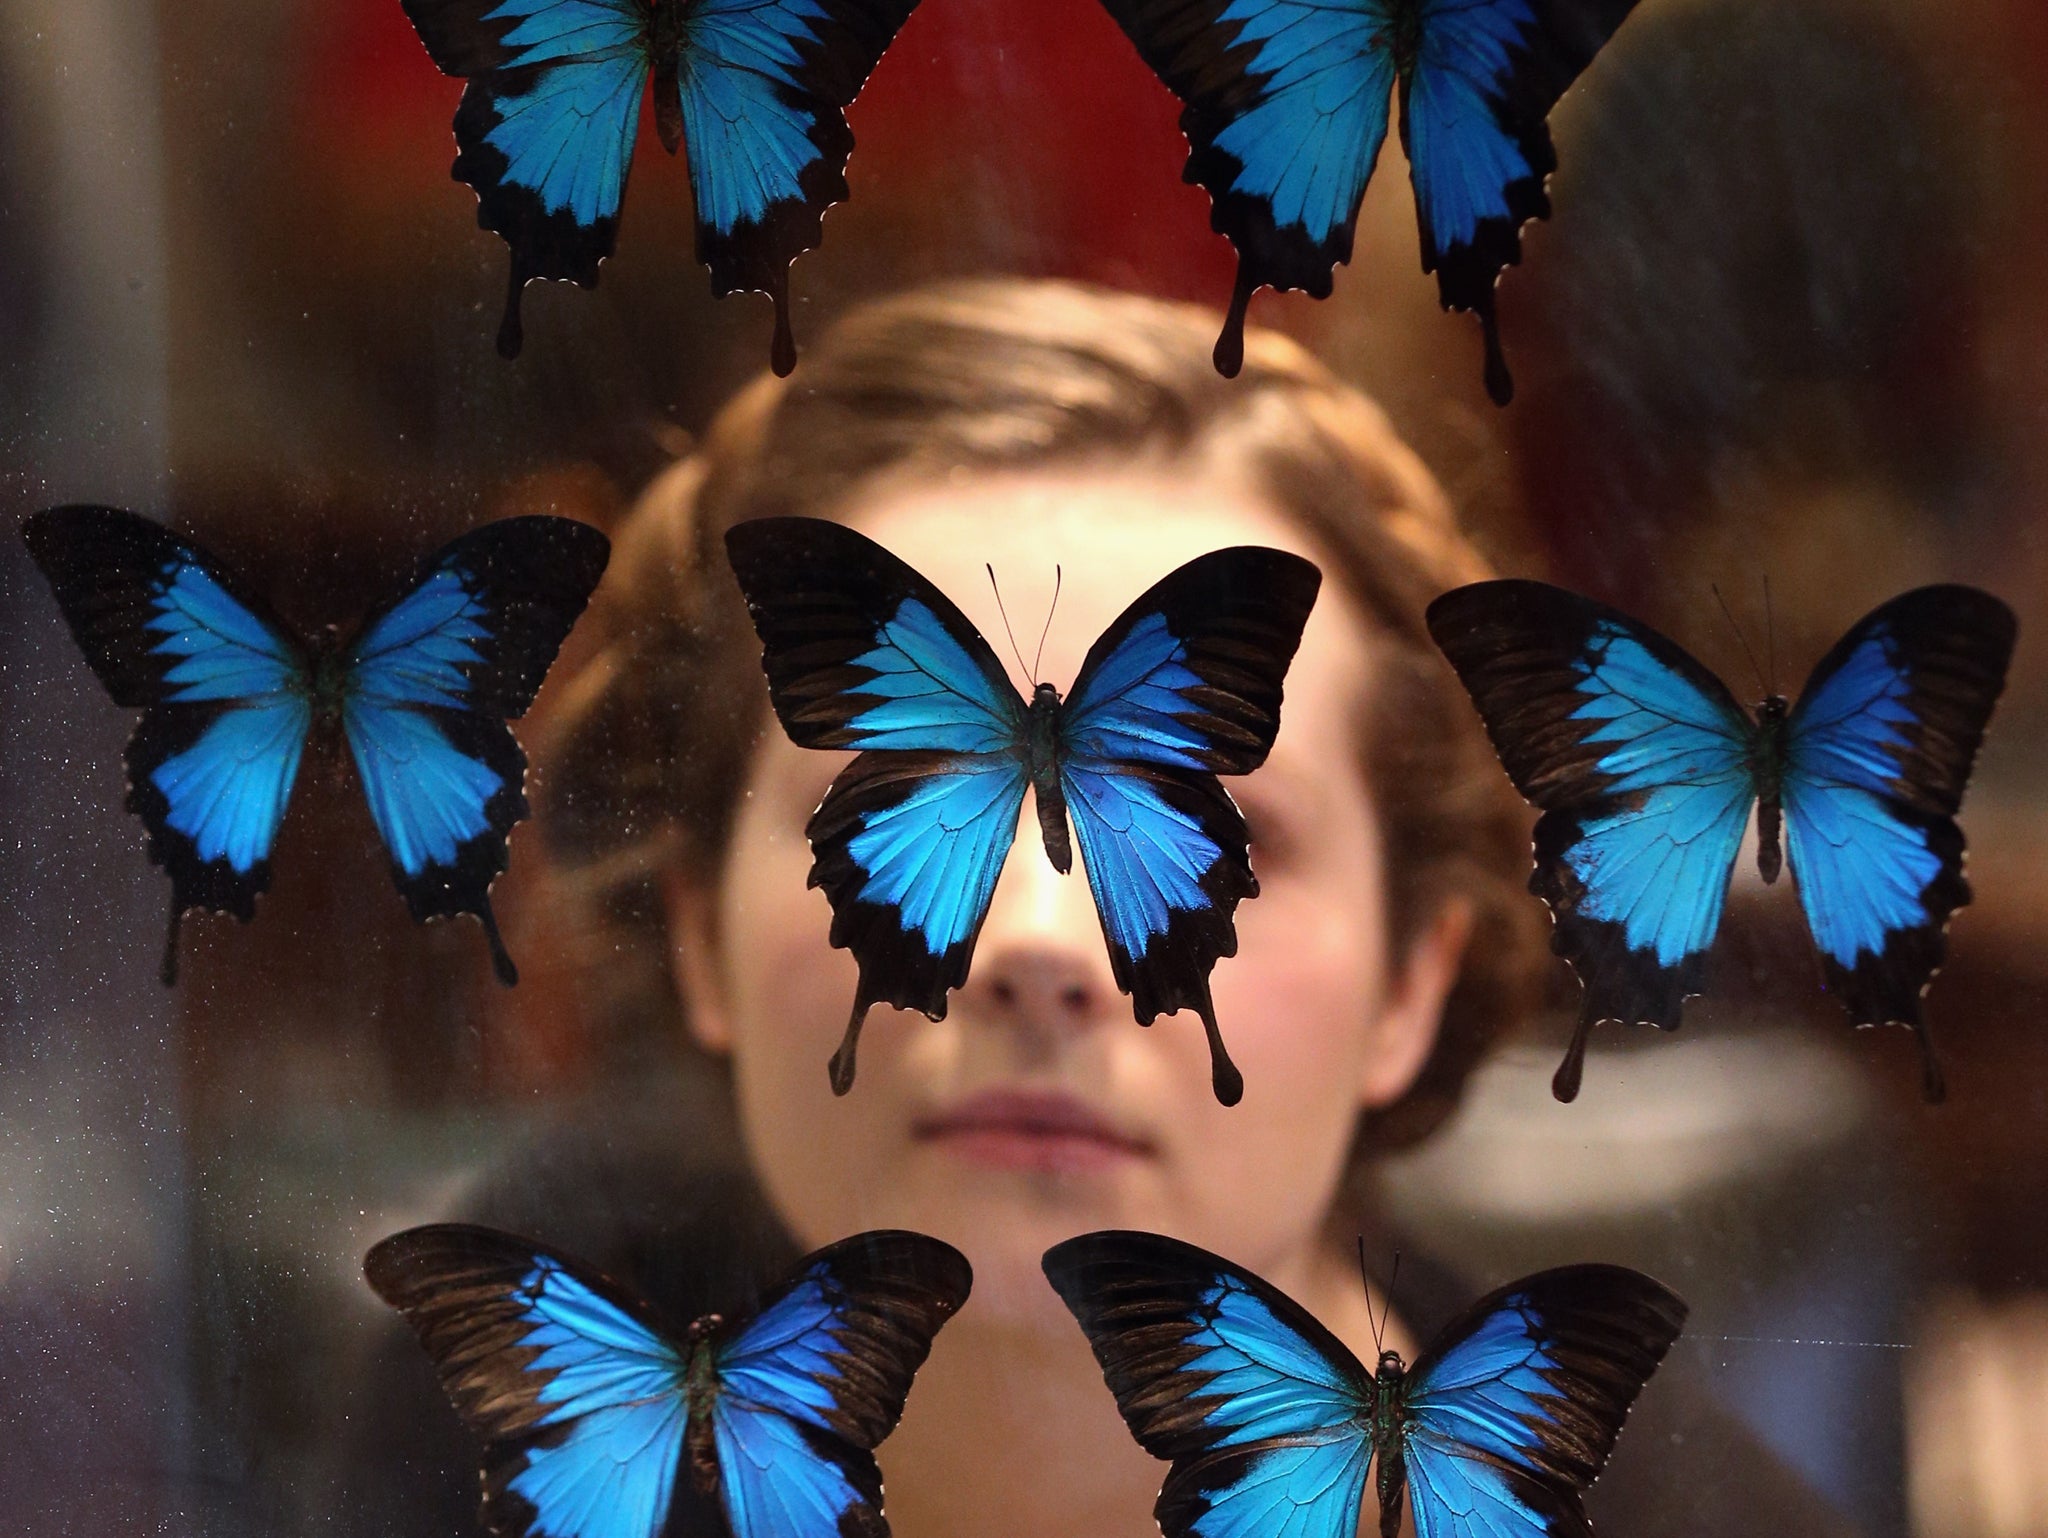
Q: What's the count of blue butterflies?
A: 7